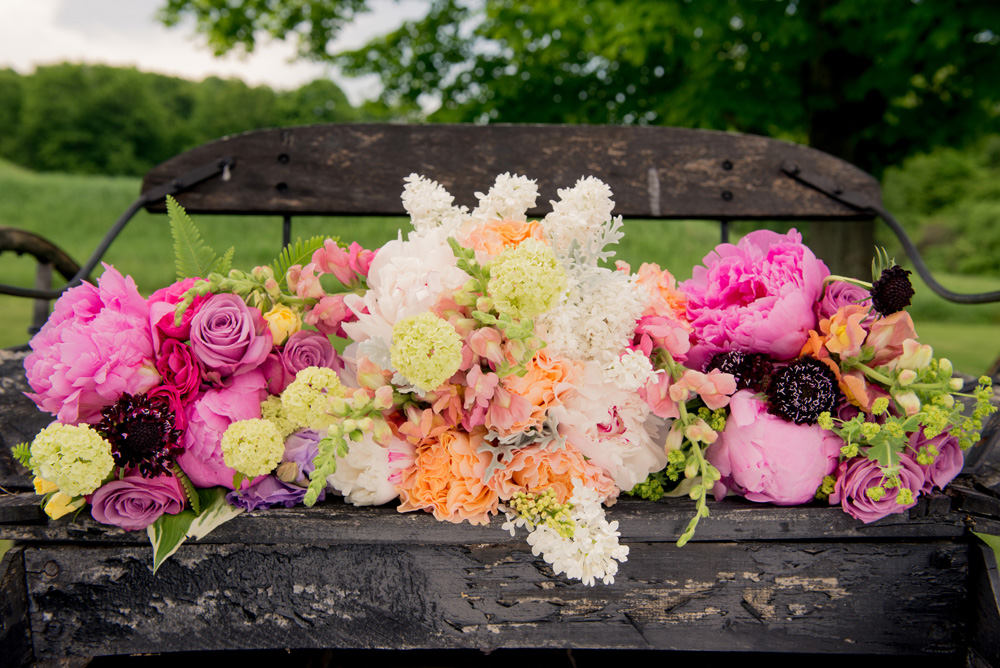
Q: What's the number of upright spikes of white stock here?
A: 3